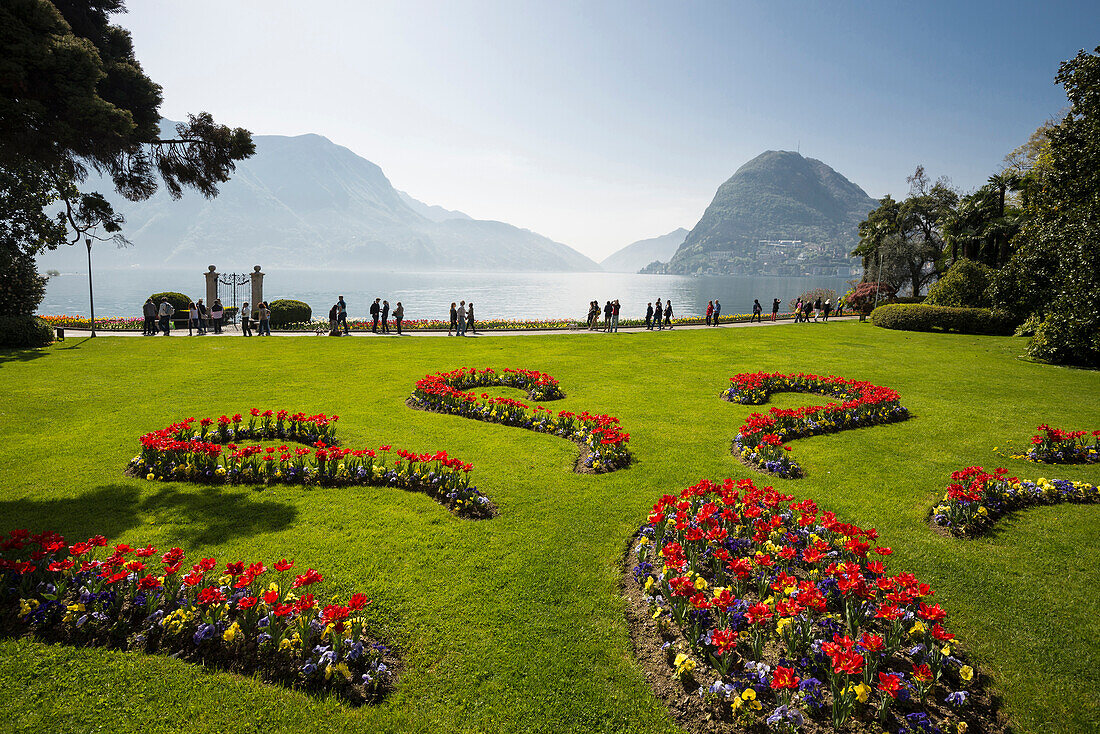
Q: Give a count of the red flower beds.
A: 7